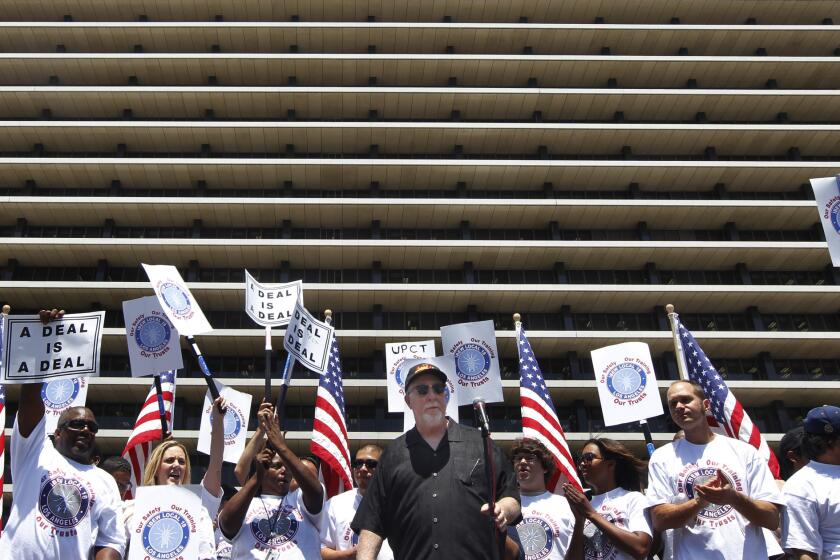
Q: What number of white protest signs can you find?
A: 13